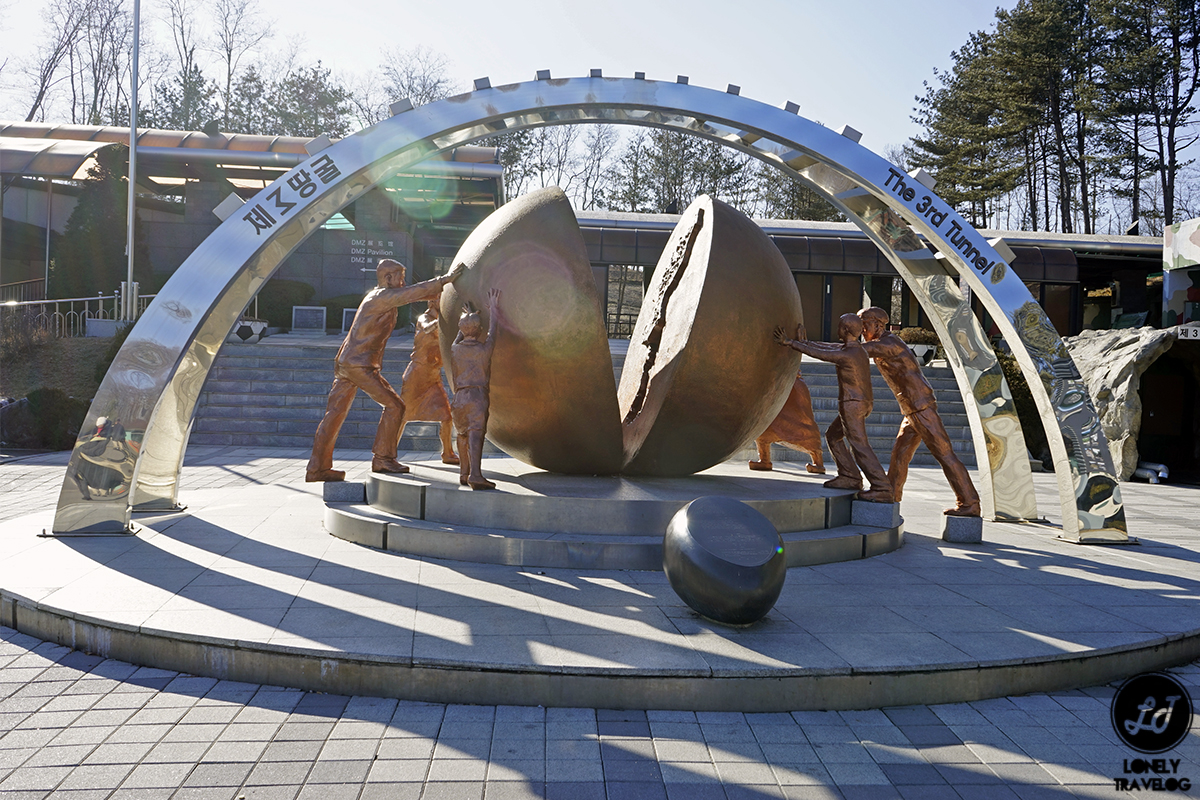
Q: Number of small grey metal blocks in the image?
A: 13